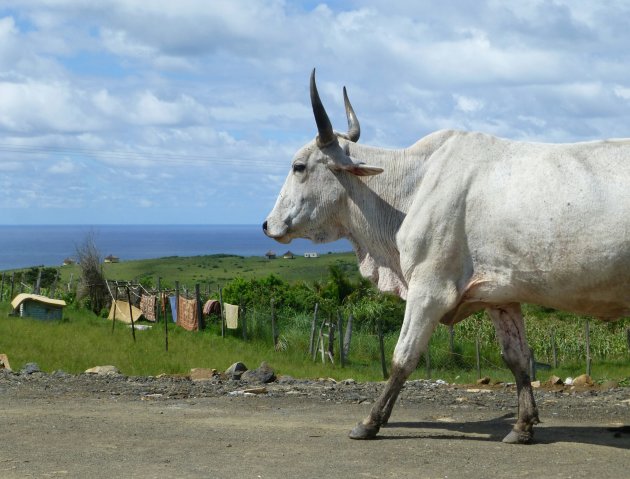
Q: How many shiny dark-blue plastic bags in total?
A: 0